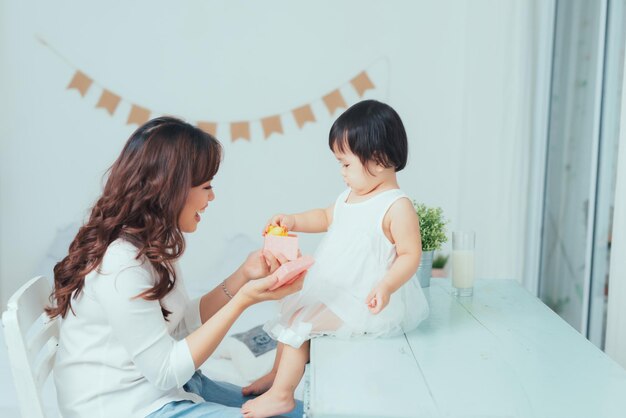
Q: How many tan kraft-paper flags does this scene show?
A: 9